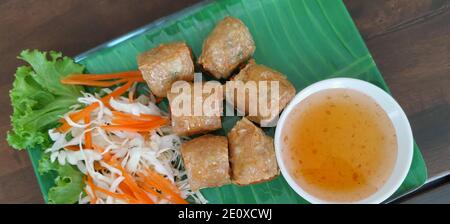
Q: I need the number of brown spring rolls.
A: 6